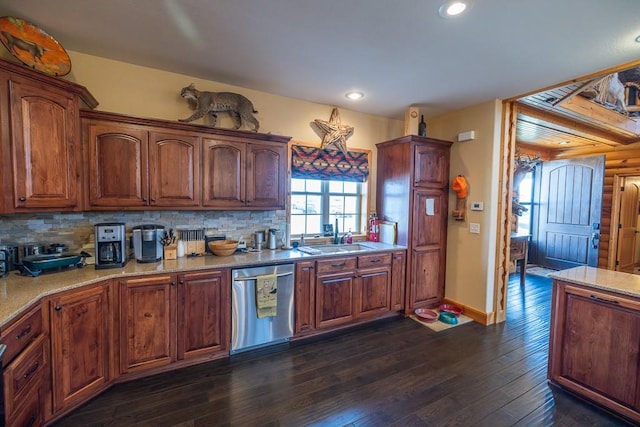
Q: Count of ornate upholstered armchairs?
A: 0